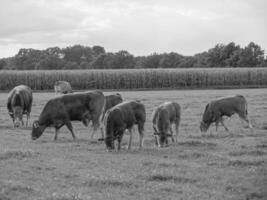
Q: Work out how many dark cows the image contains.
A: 6